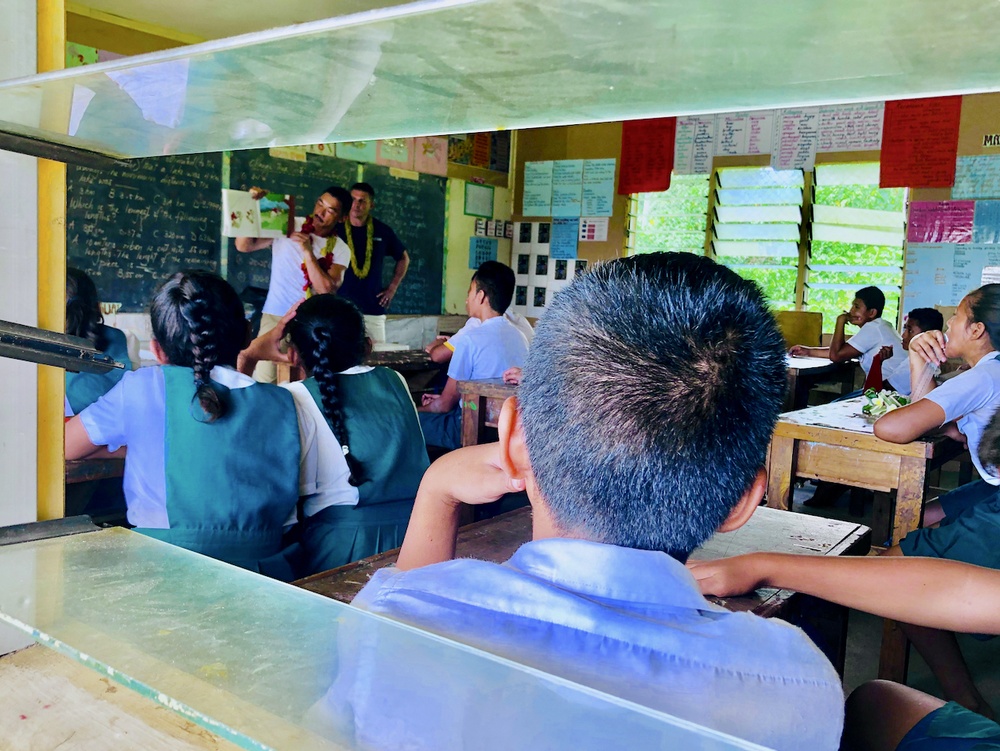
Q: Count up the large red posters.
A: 2